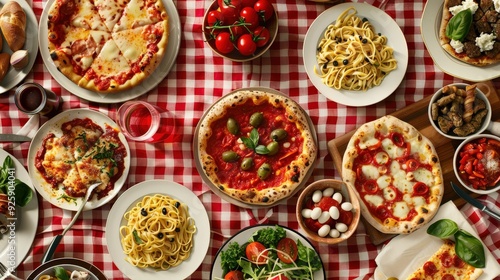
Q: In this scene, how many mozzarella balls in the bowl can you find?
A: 11